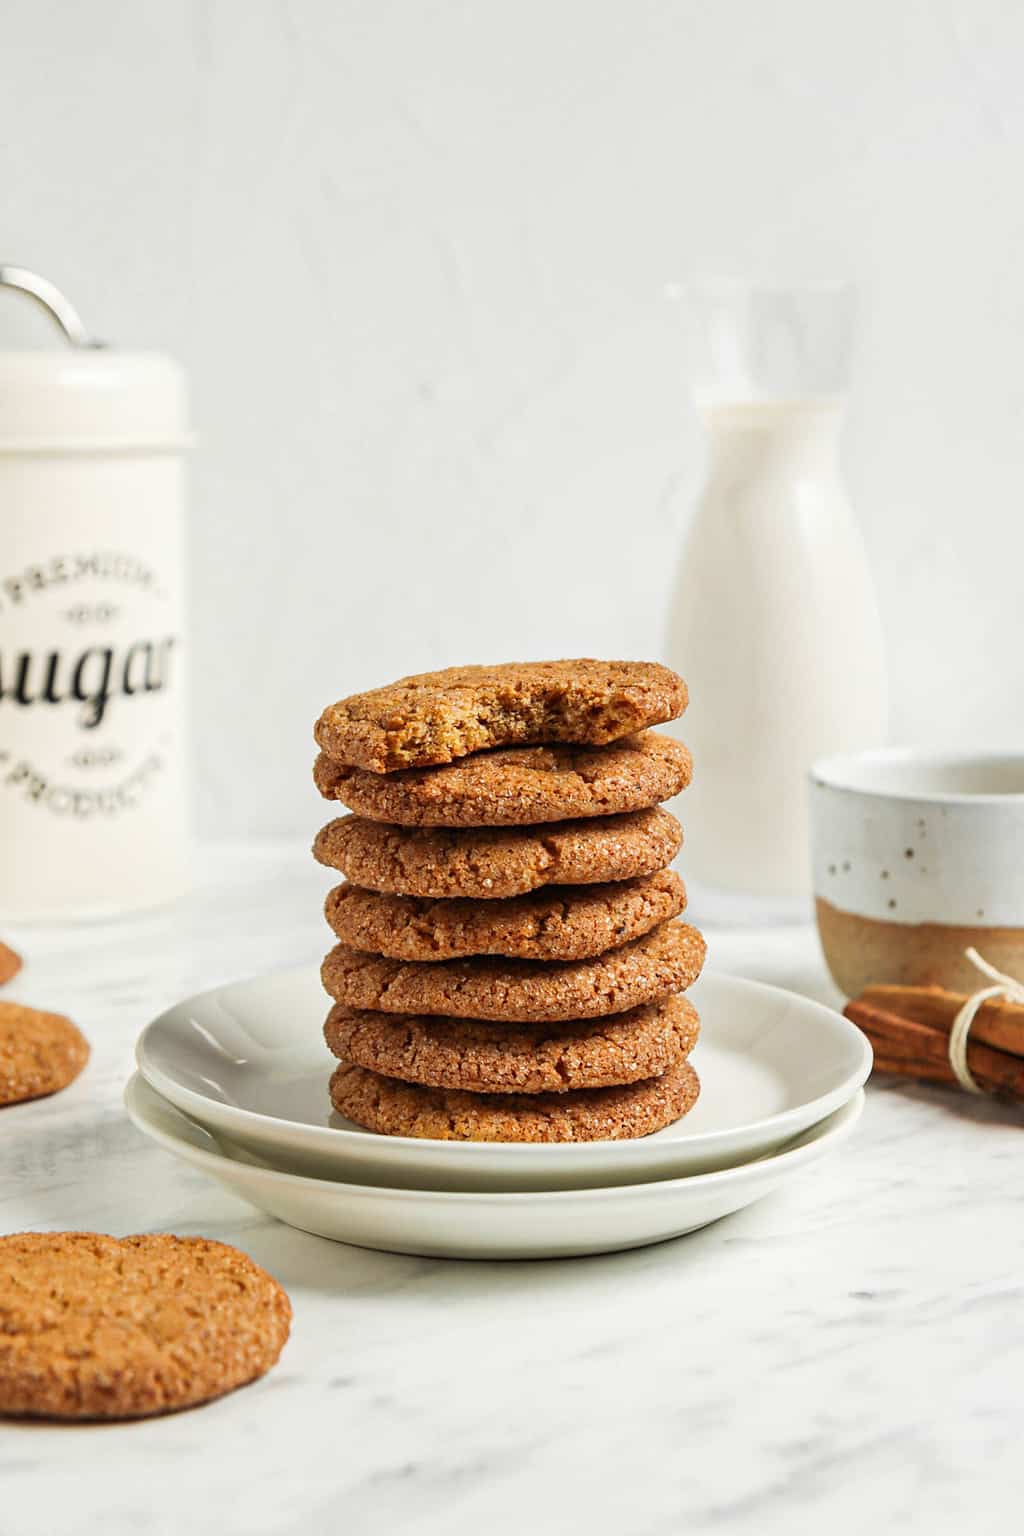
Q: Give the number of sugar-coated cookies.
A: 10